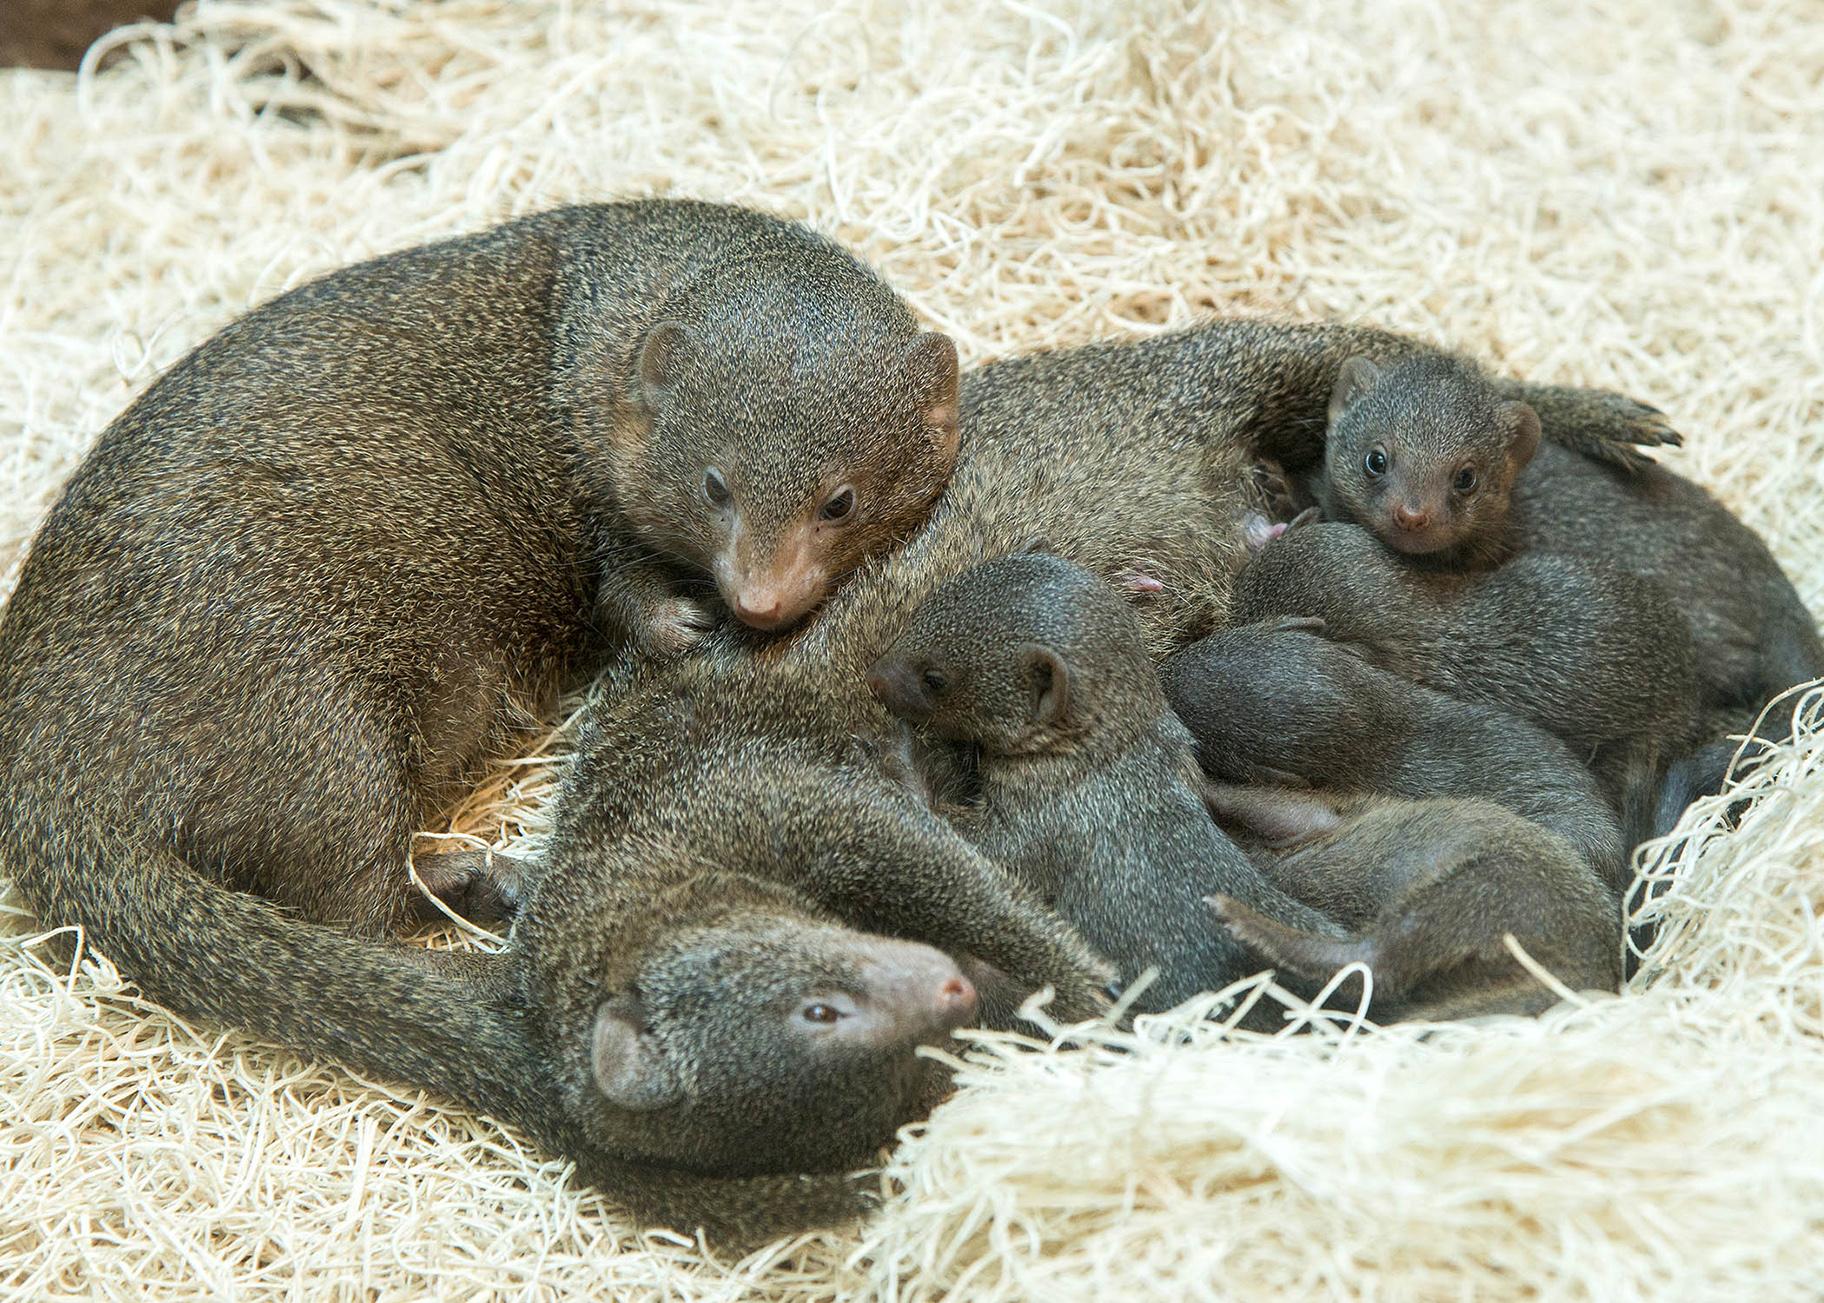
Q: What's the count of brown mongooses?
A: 7